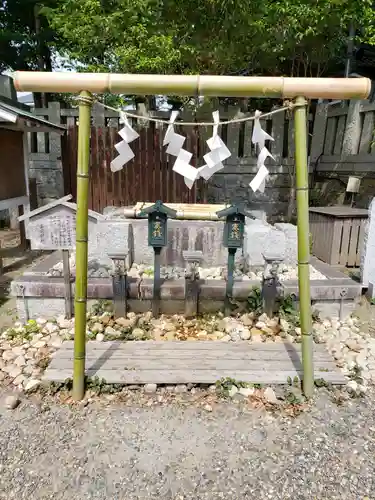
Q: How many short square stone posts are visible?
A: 3